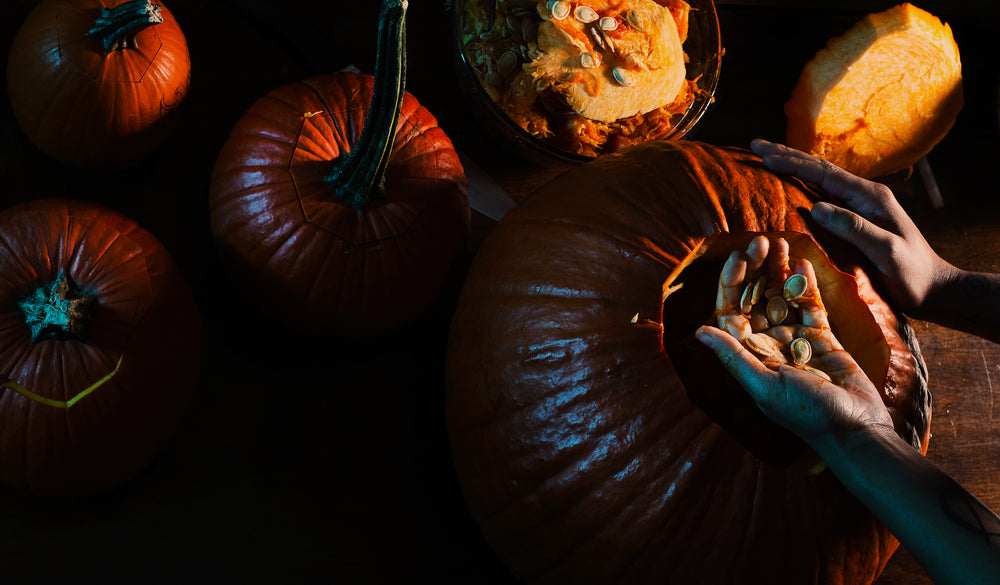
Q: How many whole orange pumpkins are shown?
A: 3